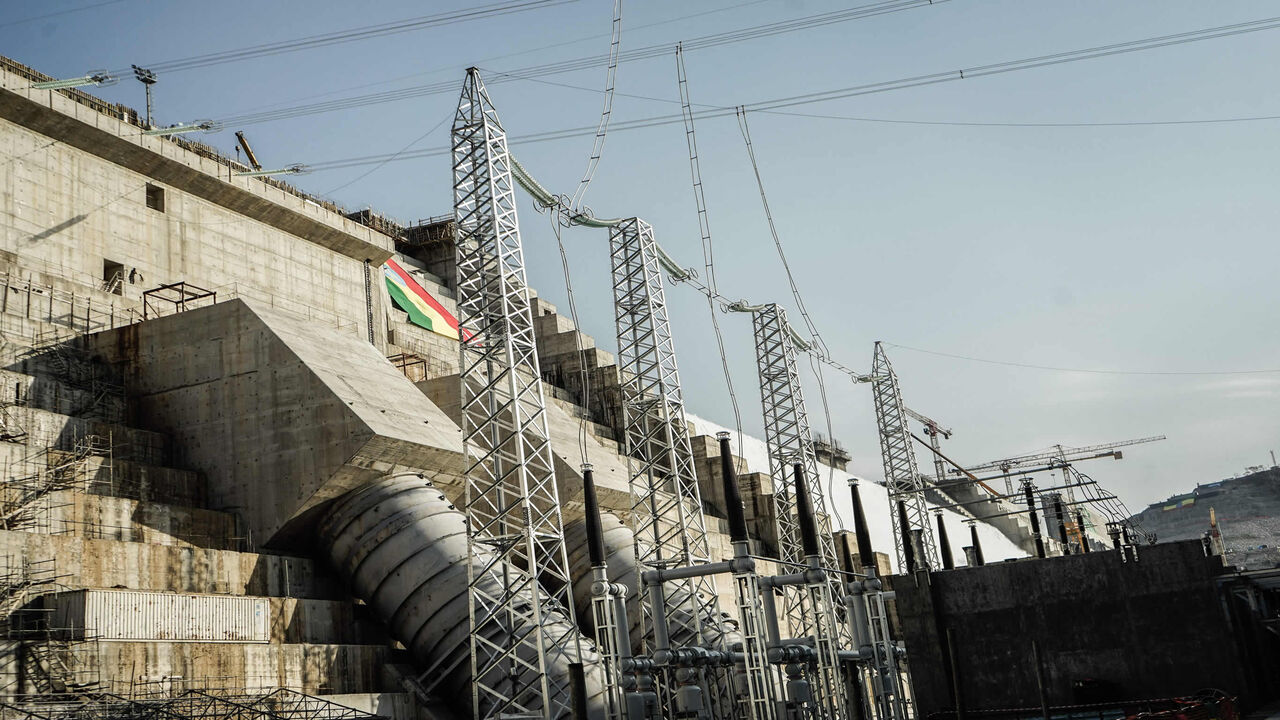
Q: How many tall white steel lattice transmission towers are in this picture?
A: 4